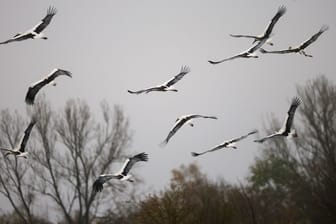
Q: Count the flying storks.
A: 11